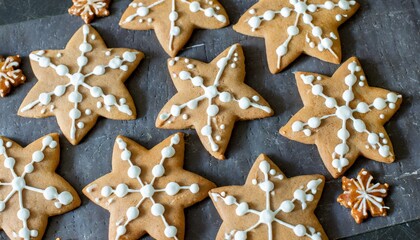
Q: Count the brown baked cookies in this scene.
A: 11